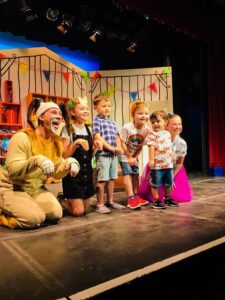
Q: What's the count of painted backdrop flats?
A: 2